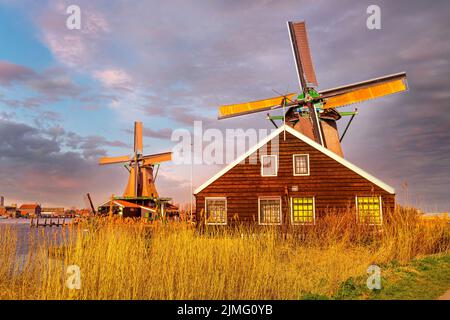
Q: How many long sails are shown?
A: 8